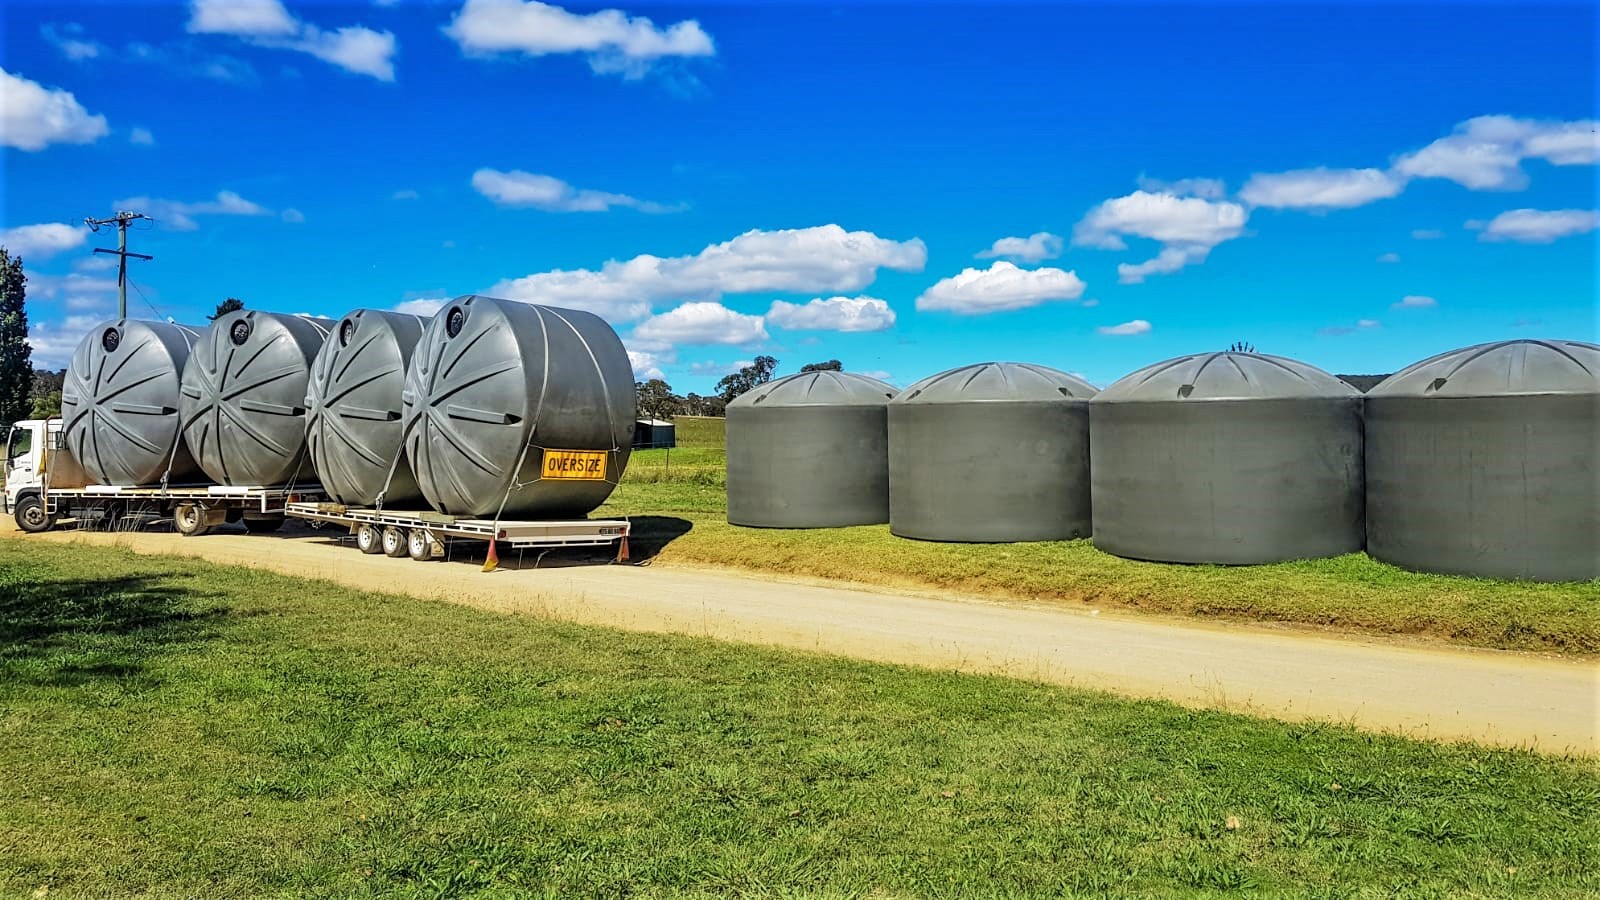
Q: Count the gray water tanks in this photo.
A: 8